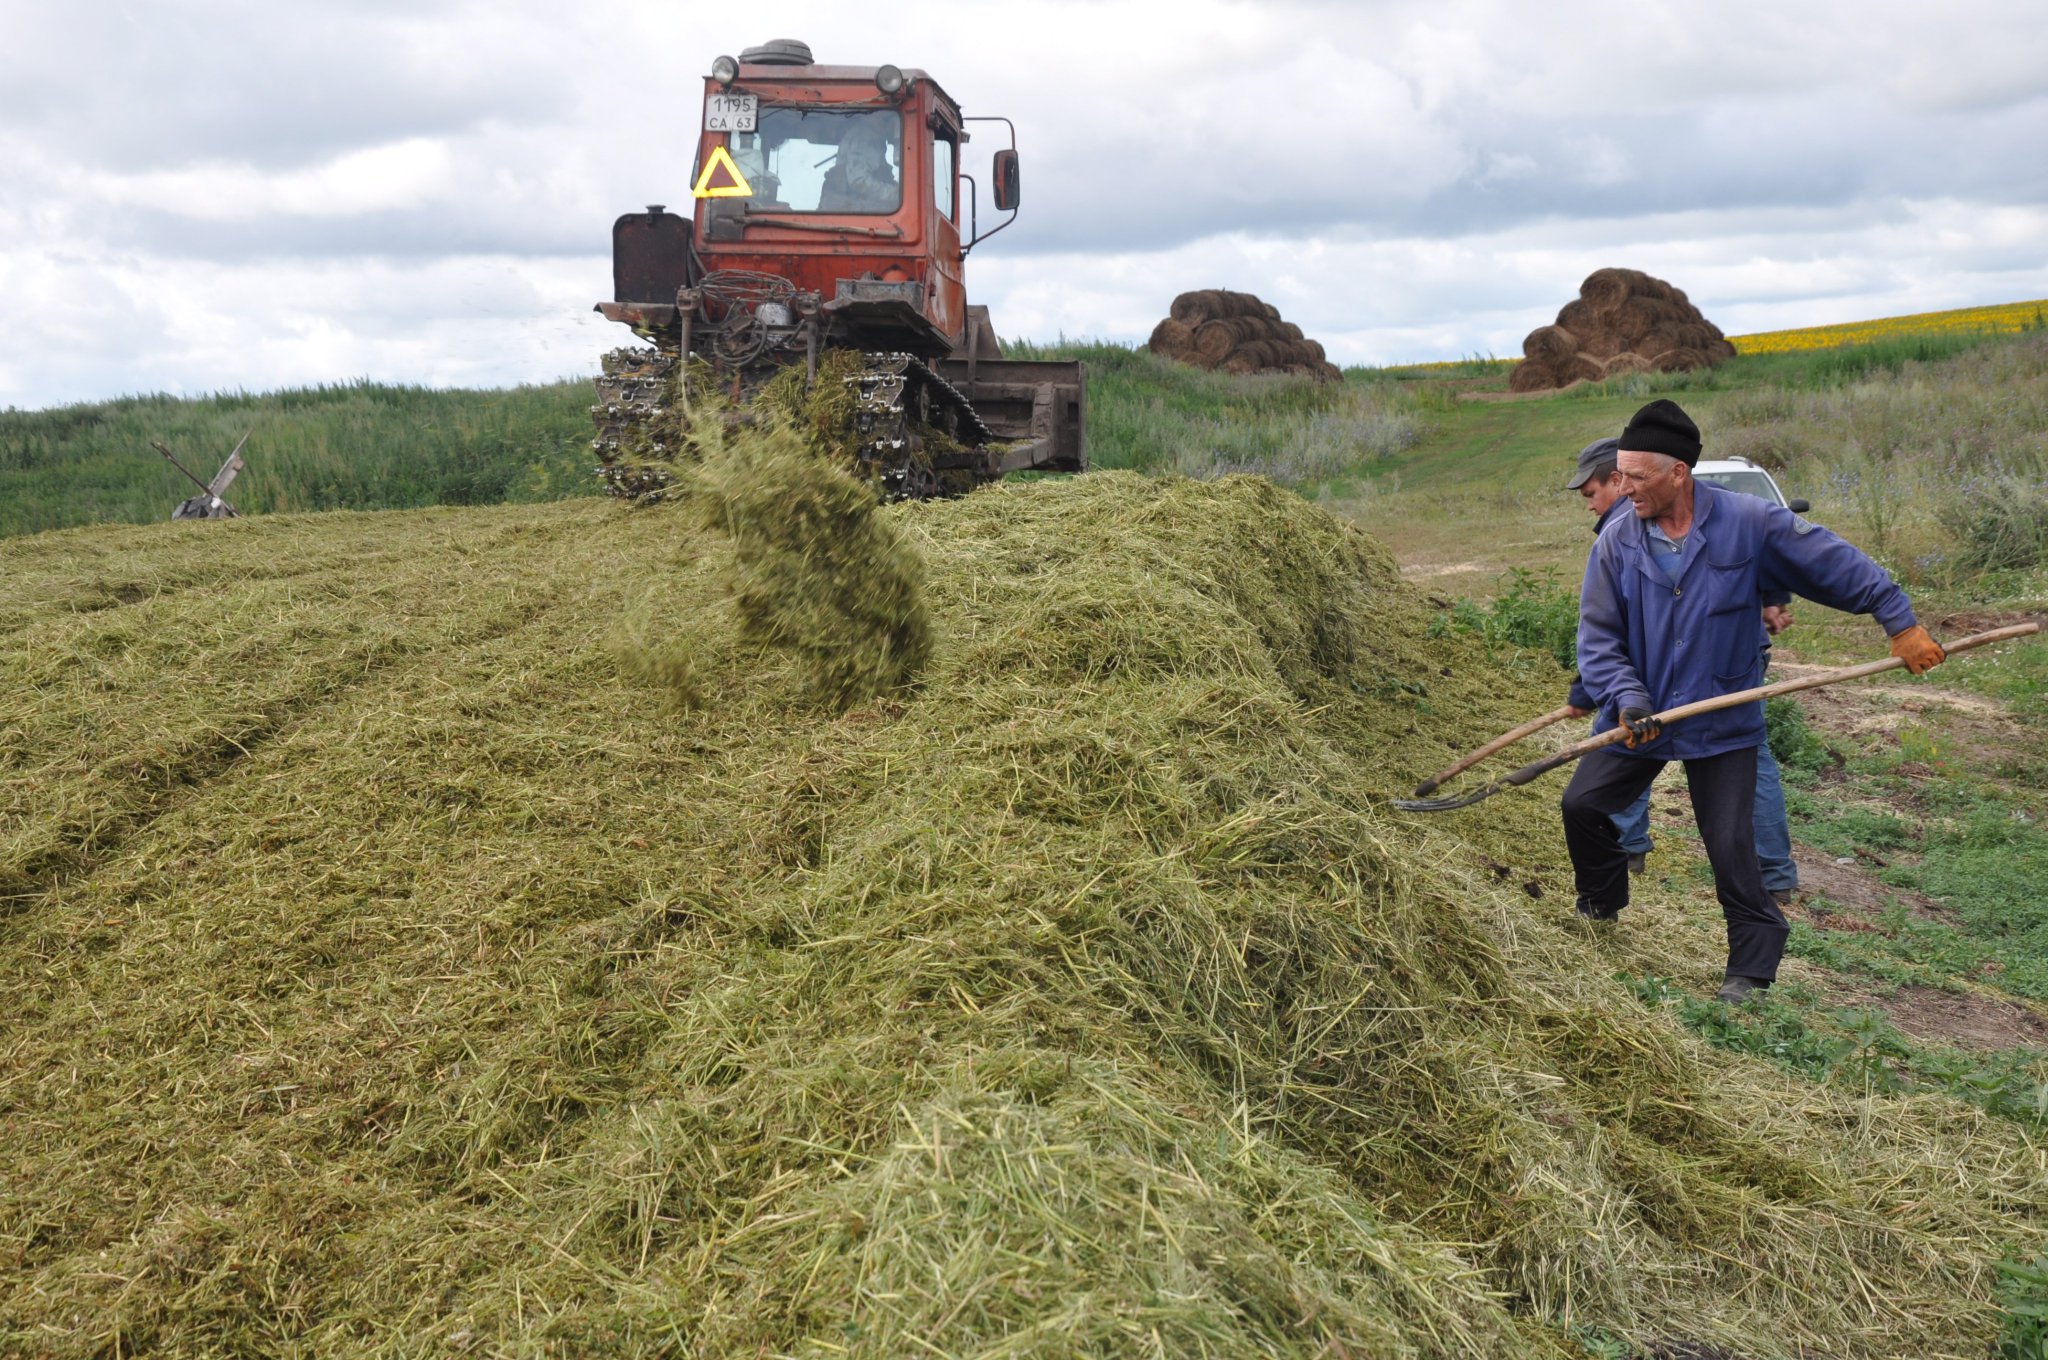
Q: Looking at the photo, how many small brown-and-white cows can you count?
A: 0